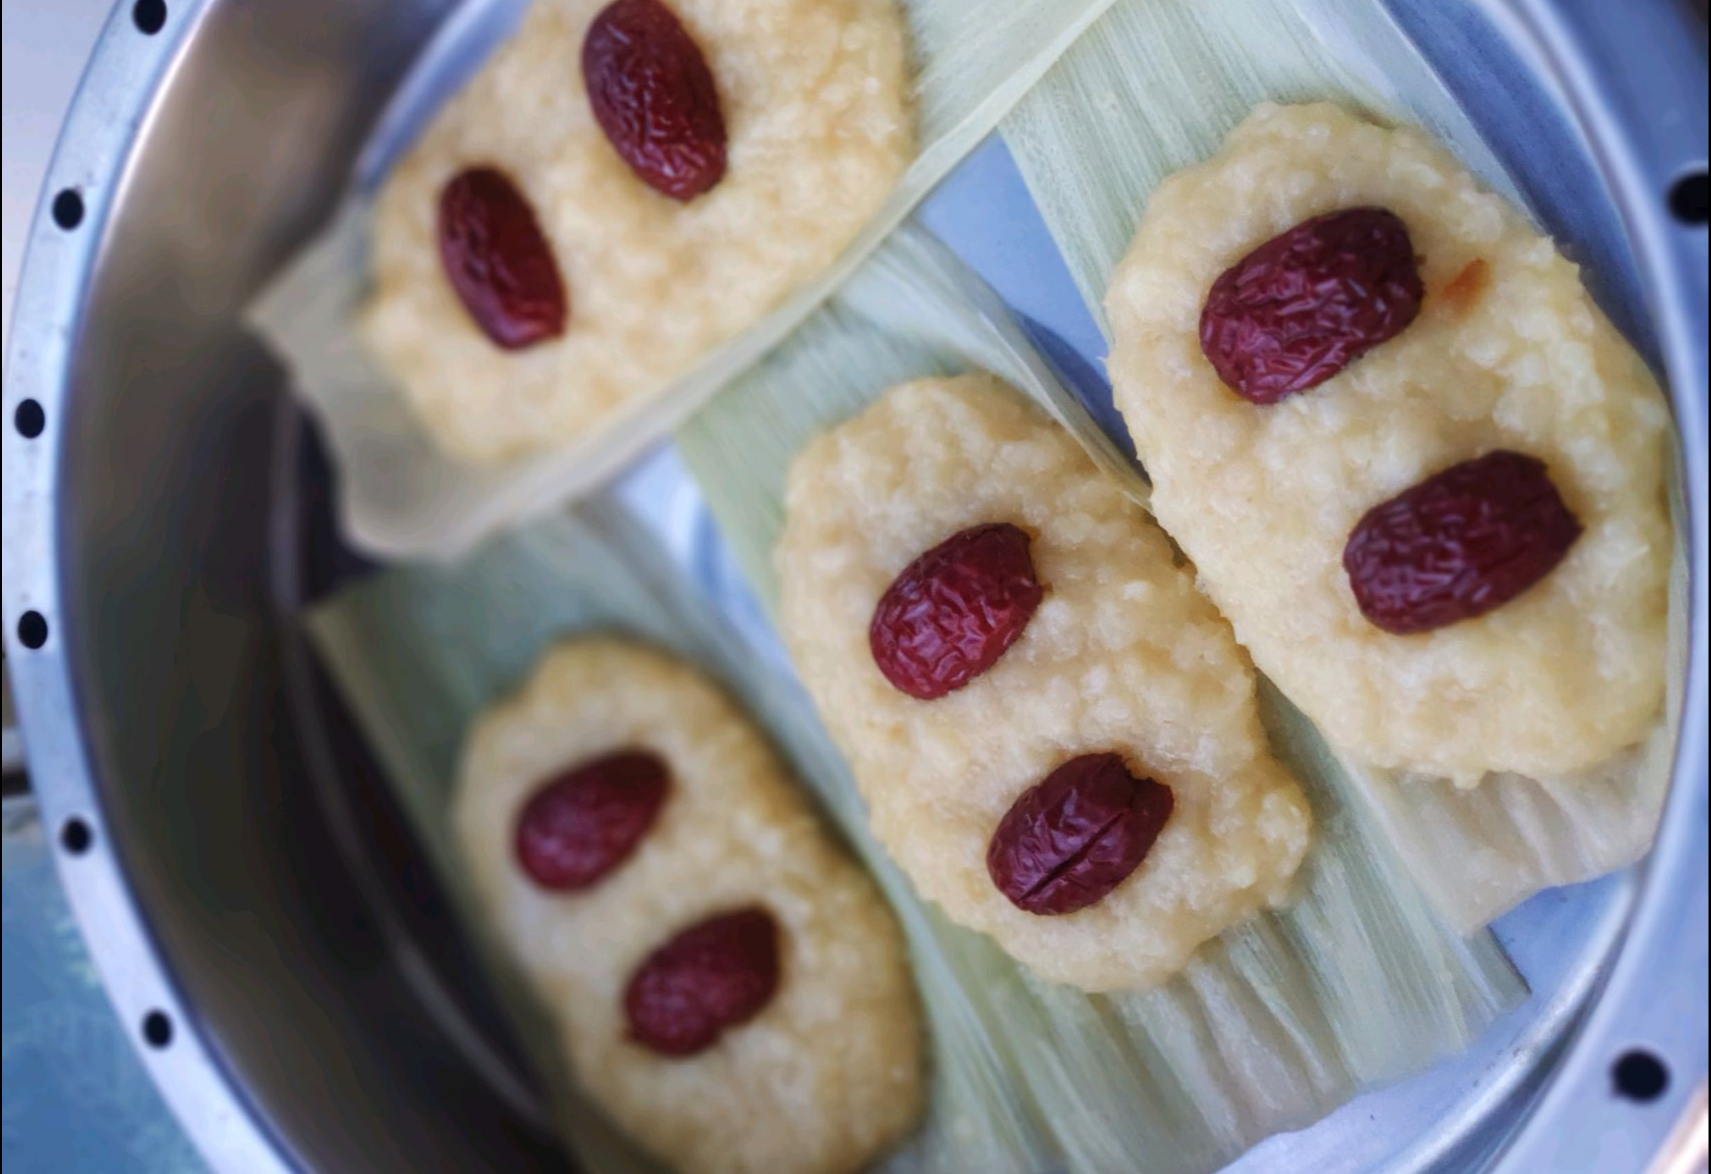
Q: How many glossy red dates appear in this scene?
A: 8